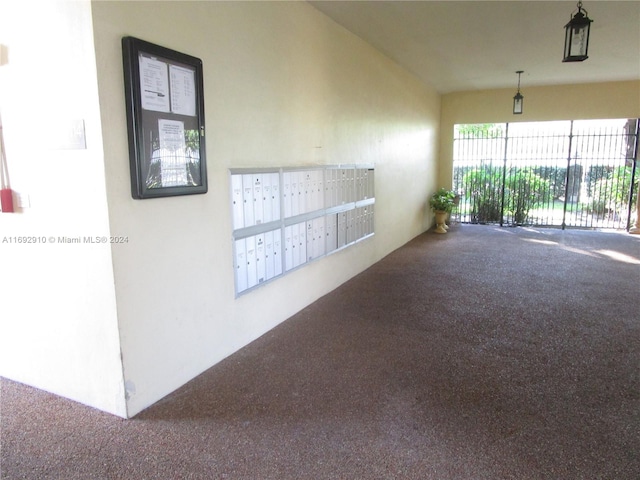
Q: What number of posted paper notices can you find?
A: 3